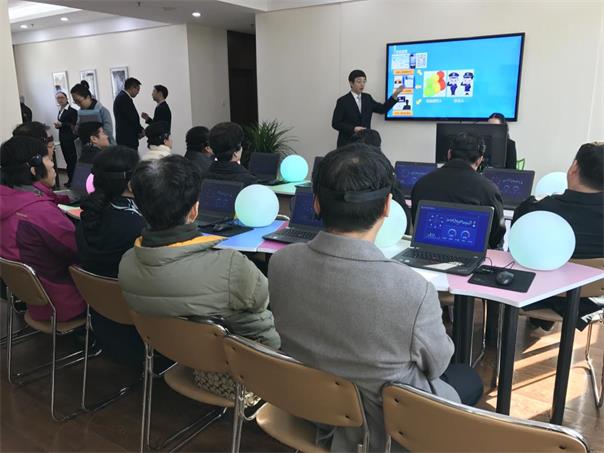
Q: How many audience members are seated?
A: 12